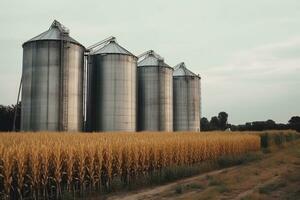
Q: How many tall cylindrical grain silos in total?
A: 4